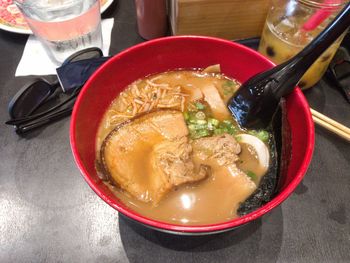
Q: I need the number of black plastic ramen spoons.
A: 1